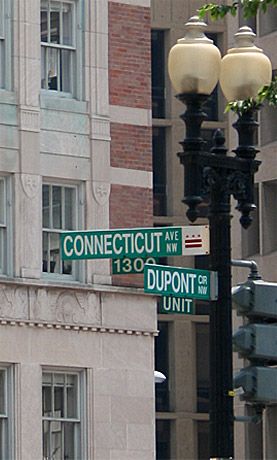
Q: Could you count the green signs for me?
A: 4